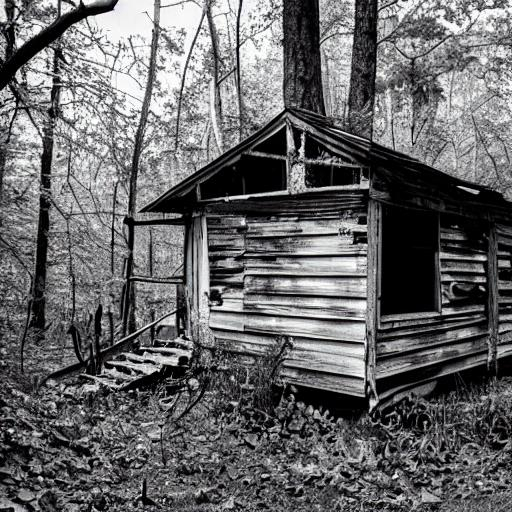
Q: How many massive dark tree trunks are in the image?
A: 2